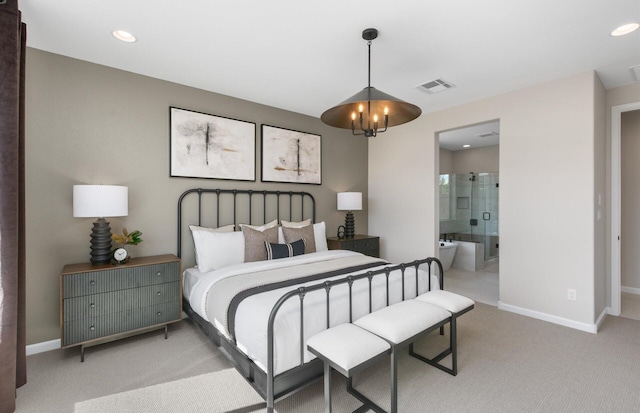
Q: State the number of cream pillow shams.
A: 3